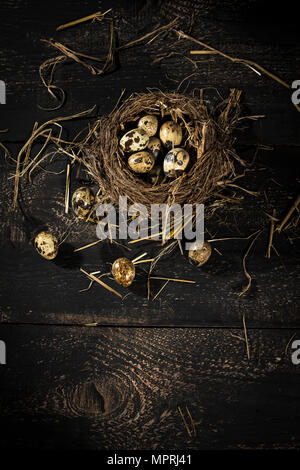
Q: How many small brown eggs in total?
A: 10